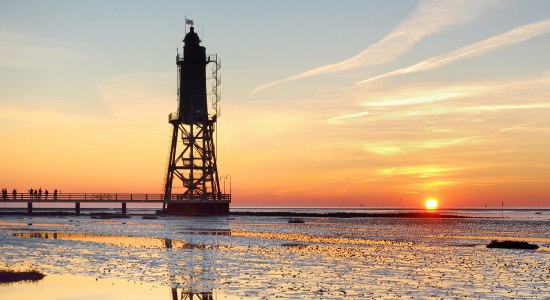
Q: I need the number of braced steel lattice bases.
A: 1